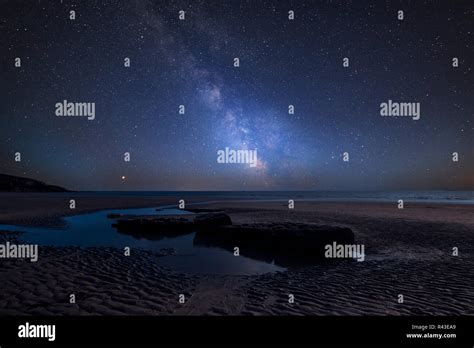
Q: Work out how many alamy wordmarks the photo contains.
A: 6